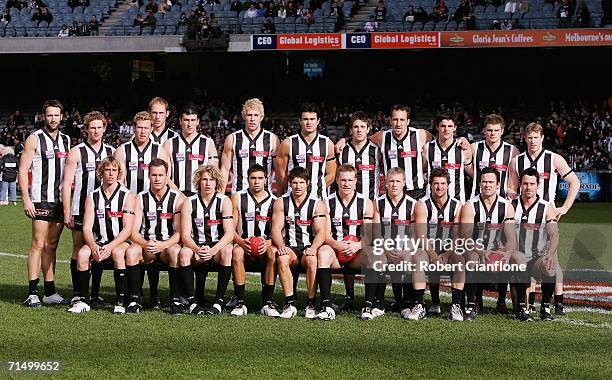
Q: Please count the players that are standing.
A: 12